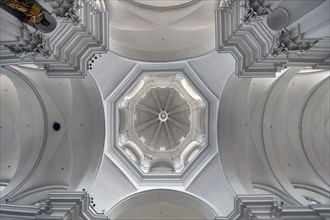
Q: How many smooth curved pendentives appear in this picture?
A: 4